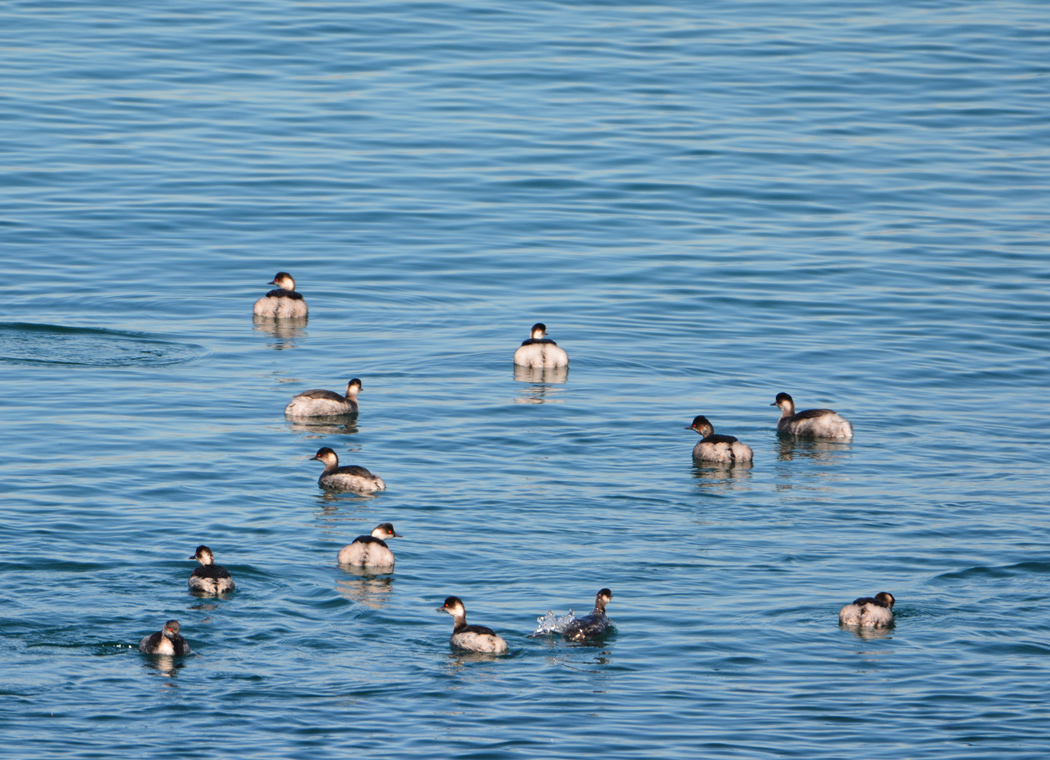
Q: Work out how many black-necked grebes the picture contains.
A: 12